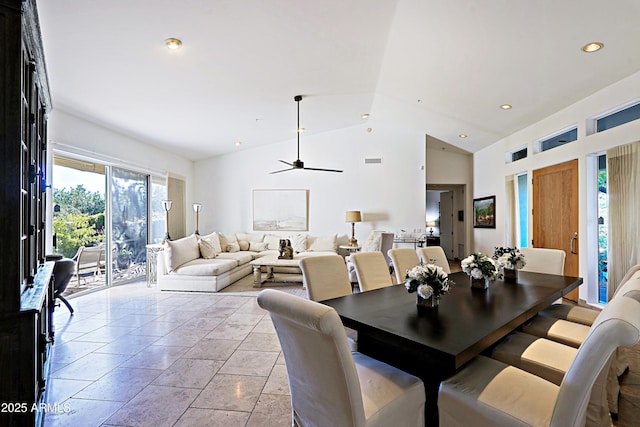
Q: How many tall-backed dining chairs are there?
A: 10